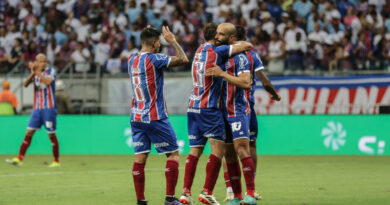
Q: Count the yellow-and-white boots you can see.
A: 2